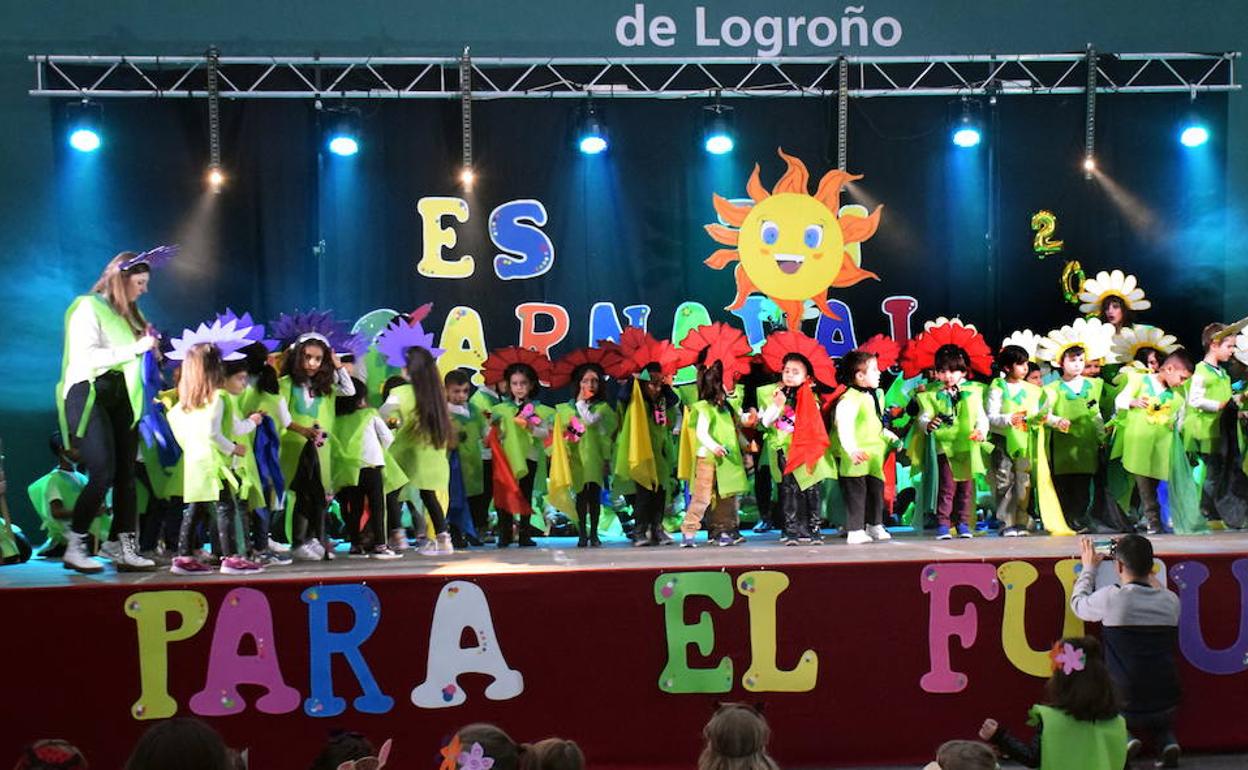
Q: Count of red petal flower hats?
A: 7